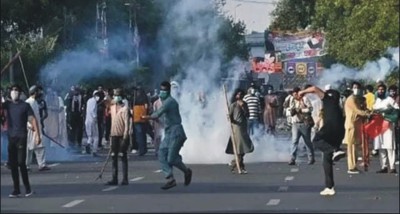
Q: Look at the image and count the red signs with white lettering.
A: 1